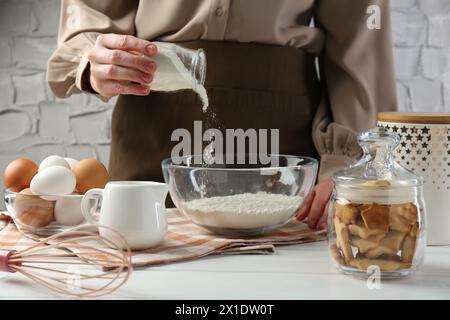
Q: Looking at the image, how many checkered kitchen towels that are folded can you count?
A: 1